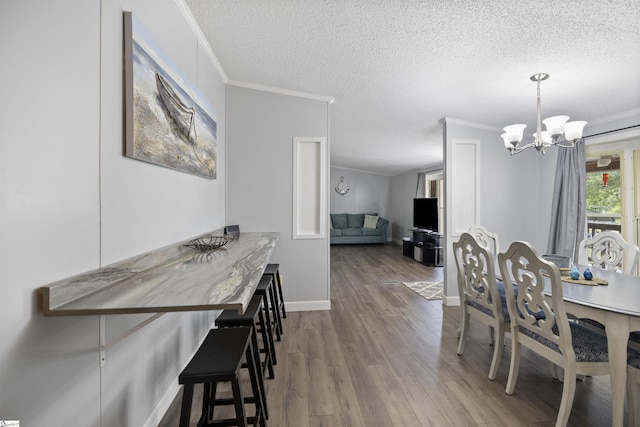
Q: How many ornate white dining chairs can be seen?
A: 4